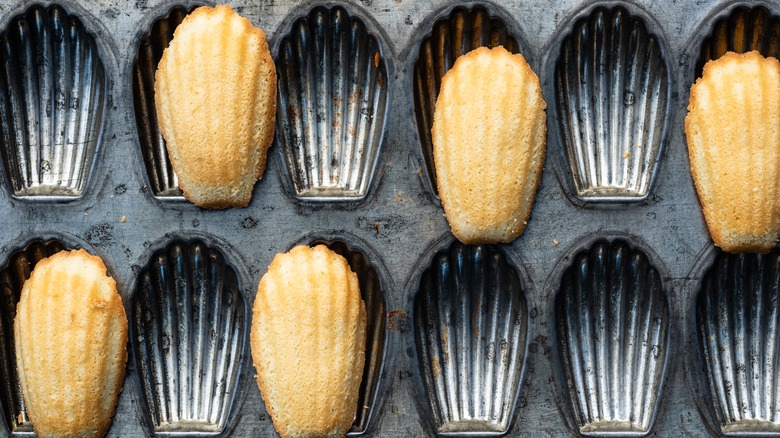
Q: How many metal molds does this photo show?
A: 12